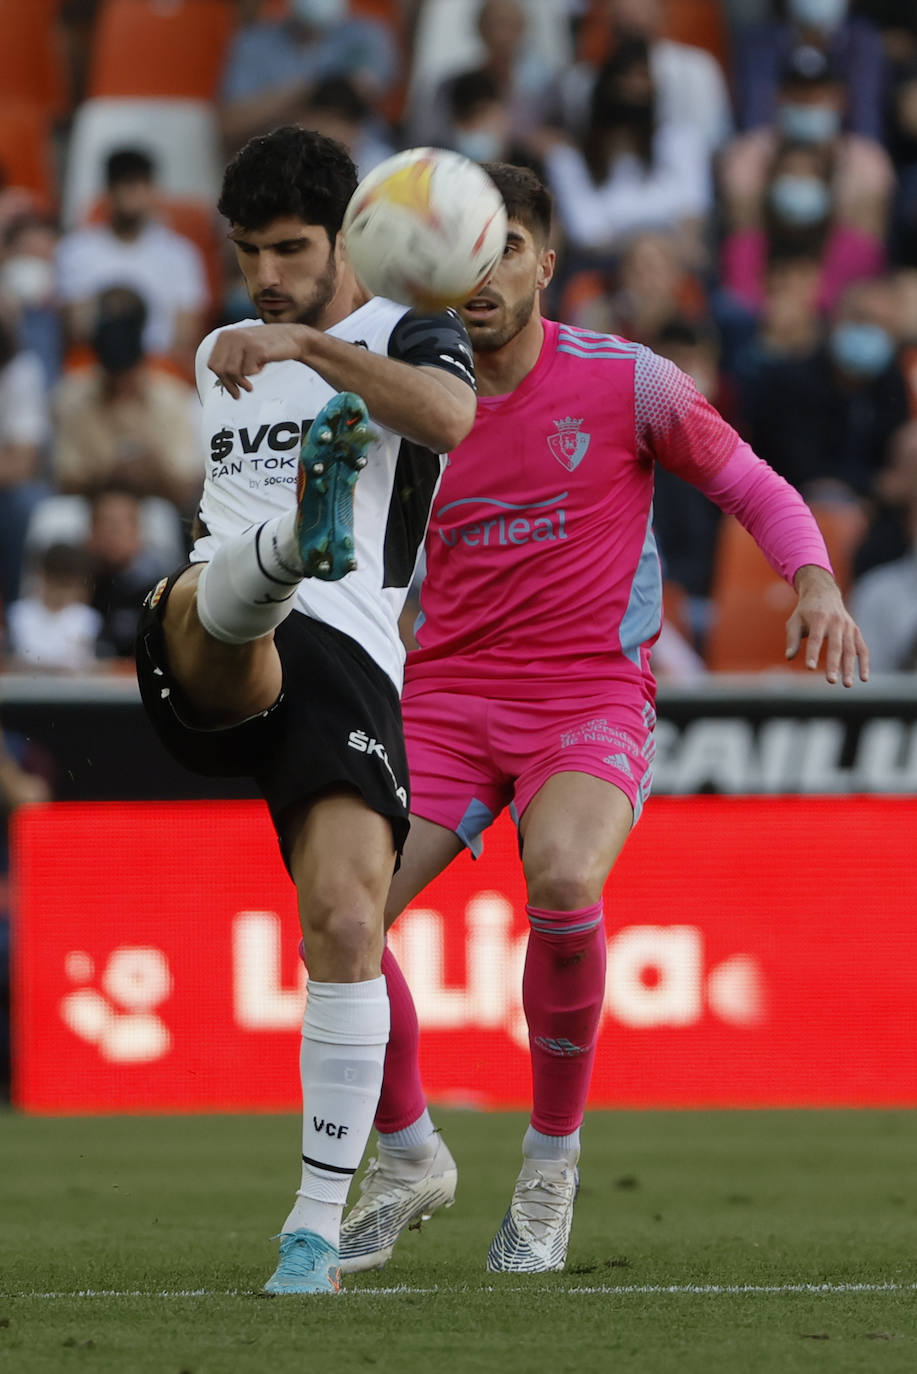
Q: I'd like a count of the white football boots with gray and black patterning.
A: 2